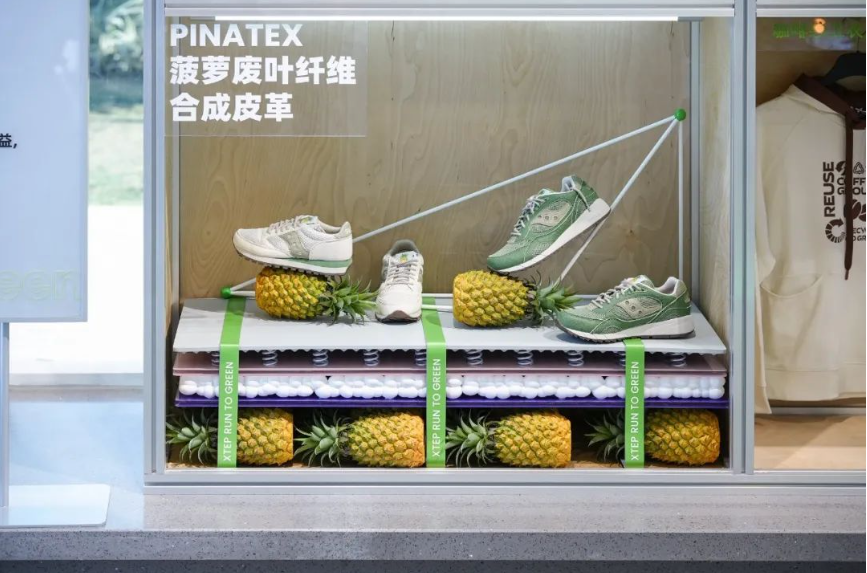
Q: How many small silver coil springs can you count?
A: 10